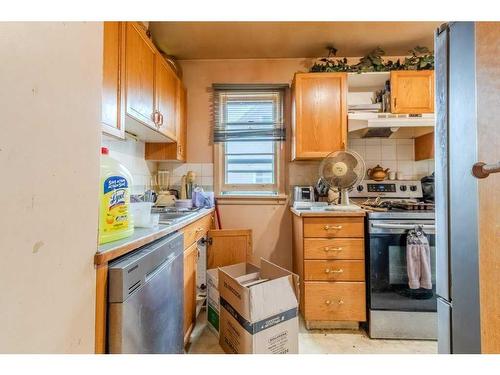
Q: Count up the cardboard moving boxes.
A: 2